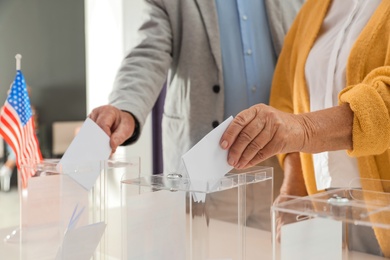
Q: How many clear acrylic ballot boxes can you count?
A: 3